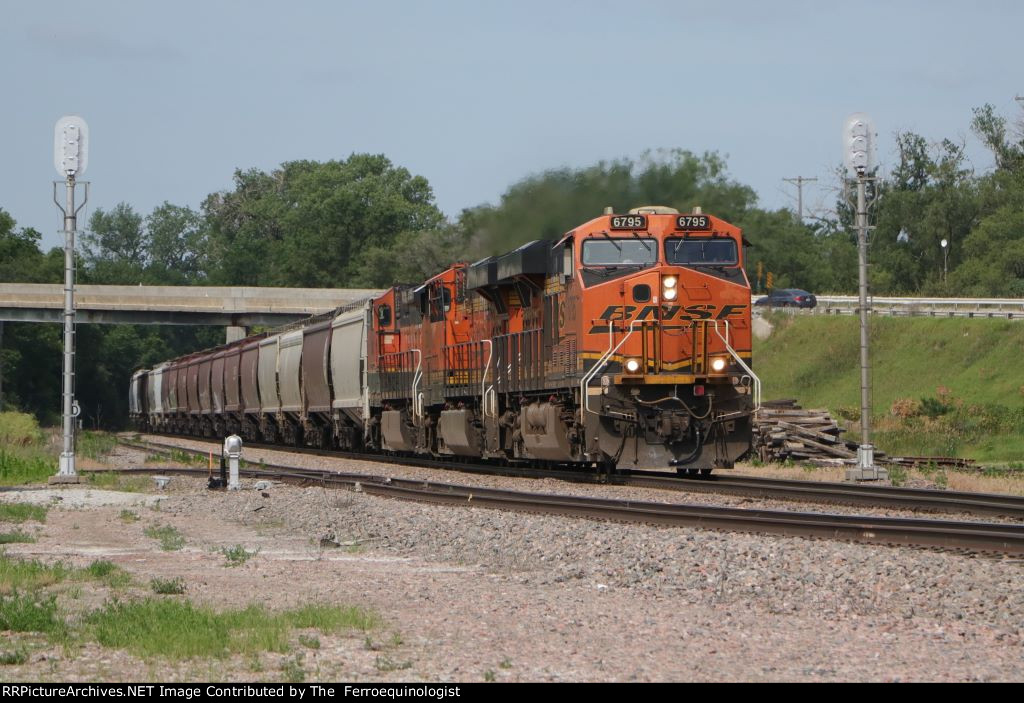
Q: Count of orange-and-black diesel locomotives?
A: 3